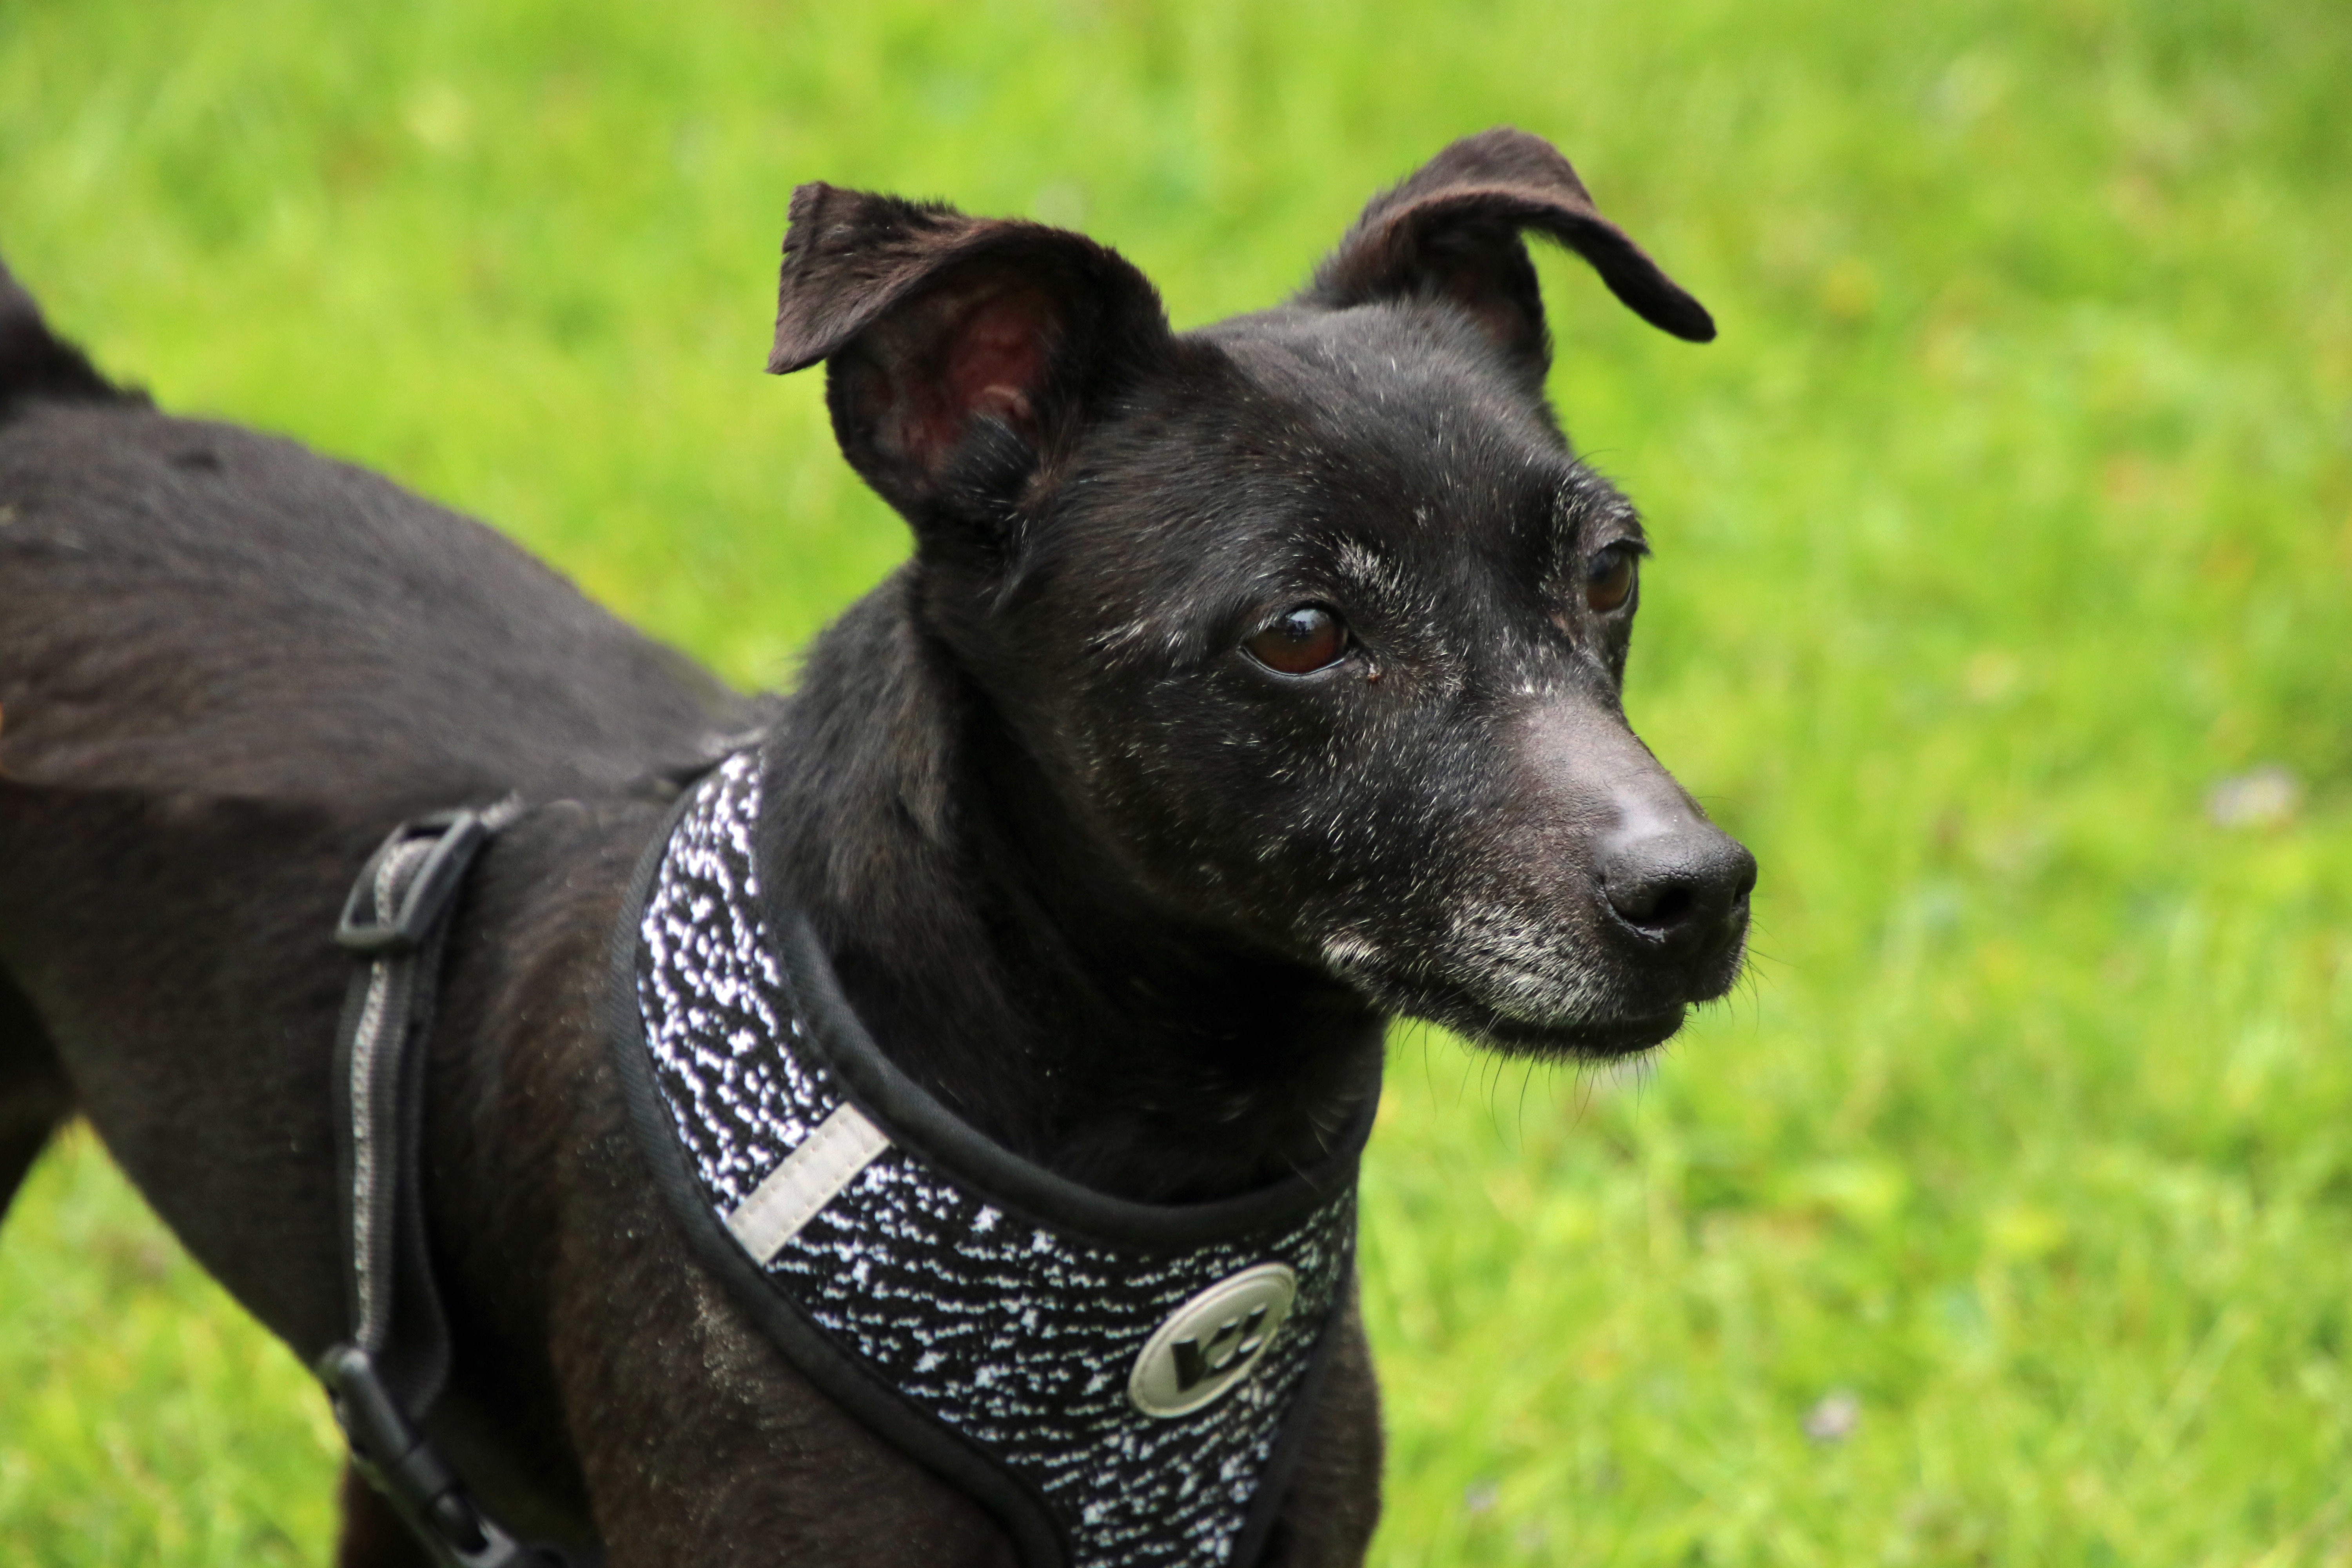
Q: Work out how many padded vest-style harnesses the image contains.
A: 1